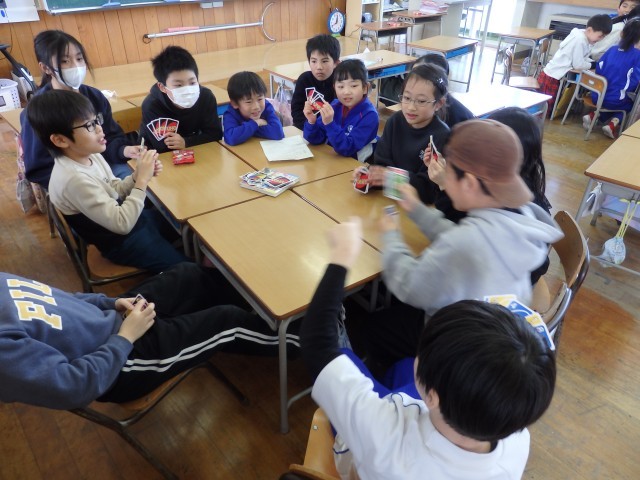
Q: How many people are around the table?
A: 12